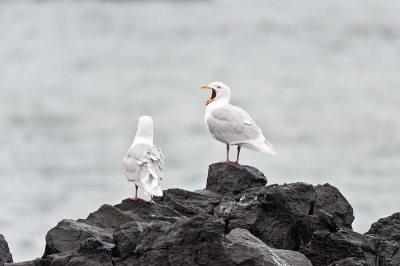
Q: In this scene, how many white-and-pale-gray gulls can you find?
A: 2